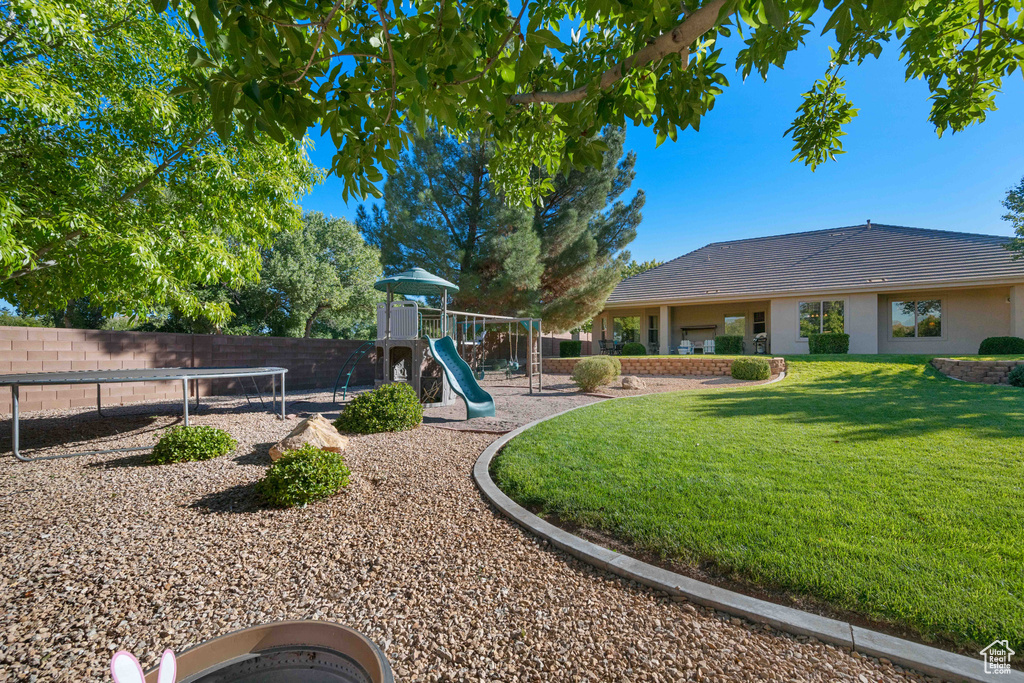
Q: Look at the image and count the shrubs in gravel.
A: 5